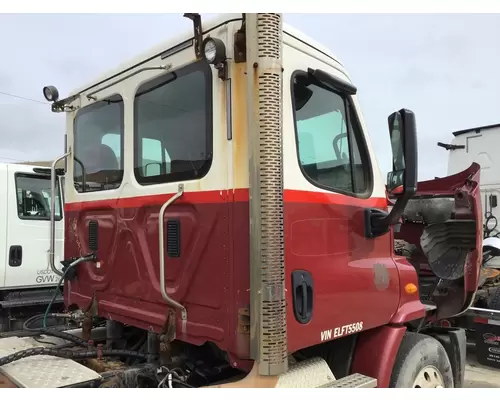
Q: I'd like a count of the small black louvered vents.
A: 2